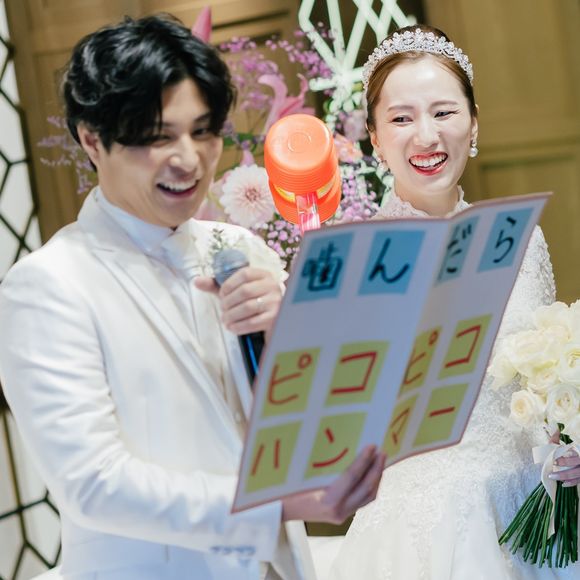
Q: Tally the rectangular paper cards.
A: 12